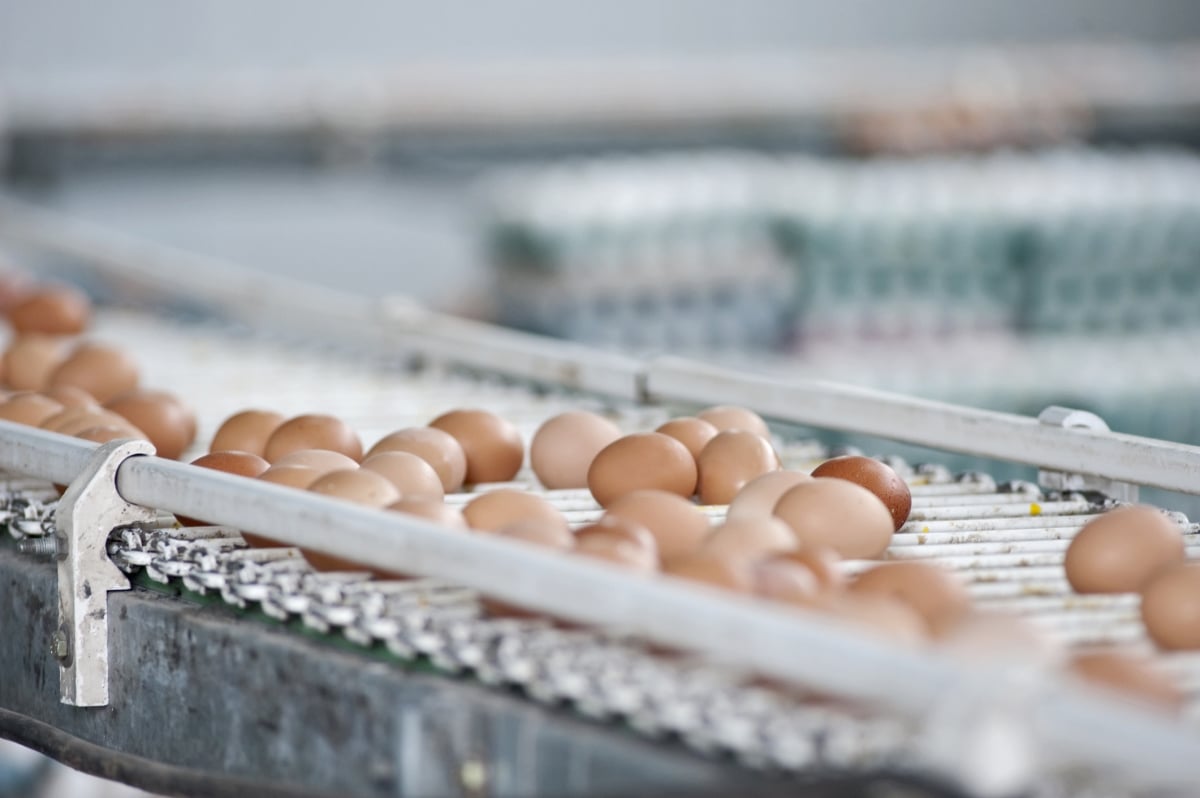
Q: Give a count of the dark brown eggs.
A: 1